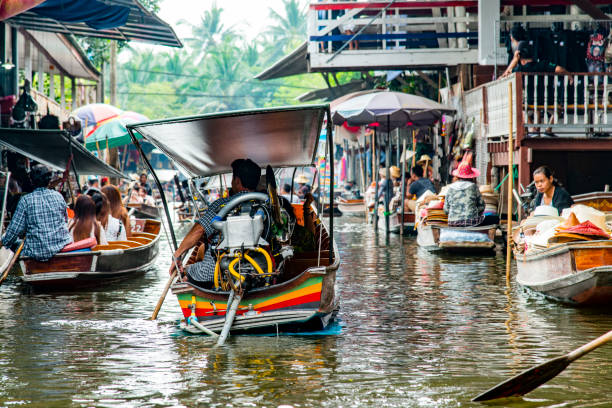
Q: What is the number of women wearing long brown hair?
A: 3